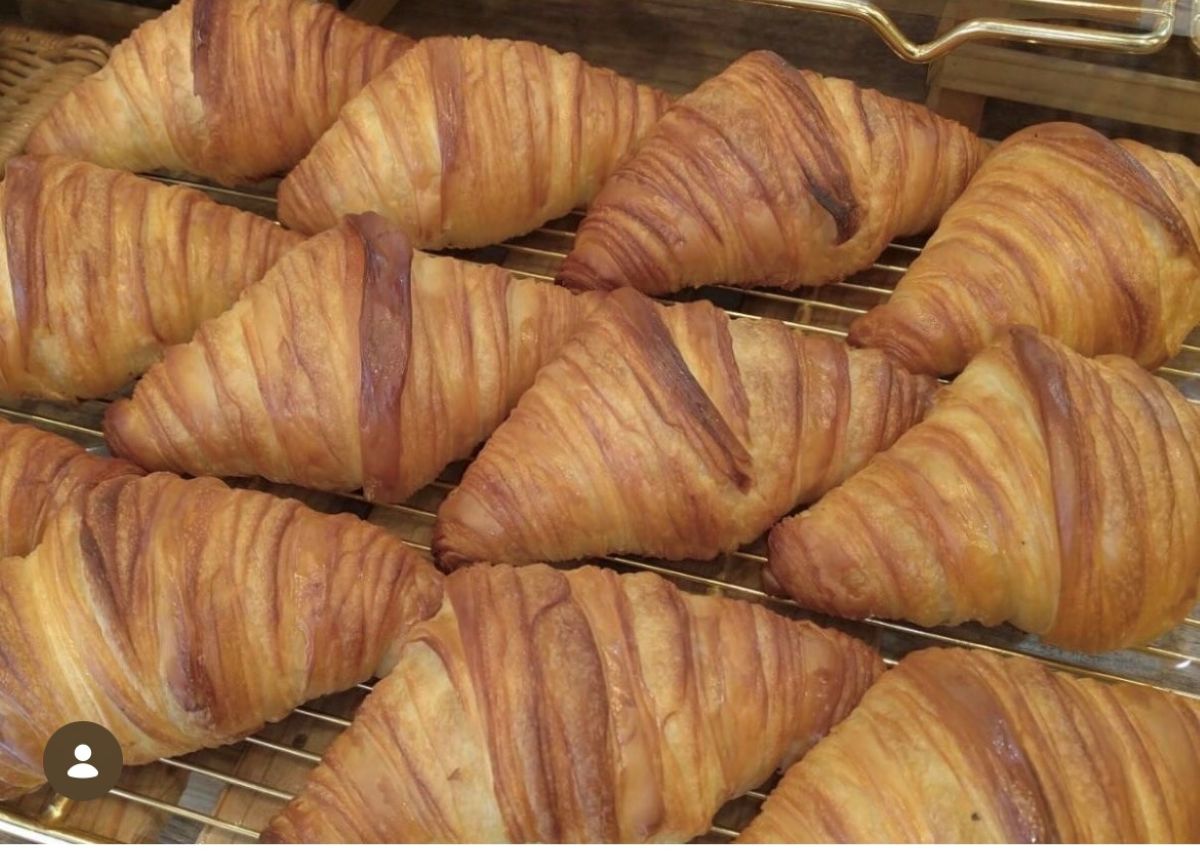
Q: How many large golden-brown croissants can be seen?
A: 12